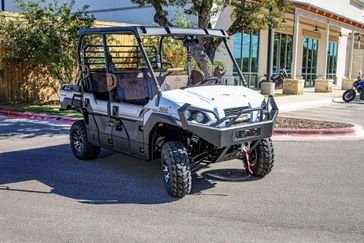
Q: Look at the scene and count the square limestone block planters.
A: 3